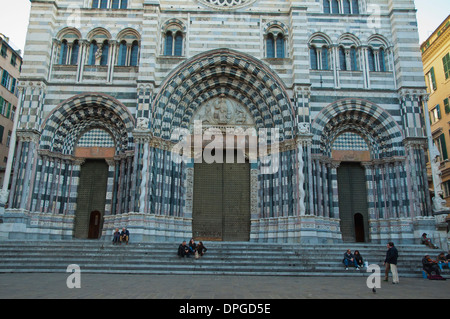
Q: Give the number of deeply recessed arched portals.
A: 3